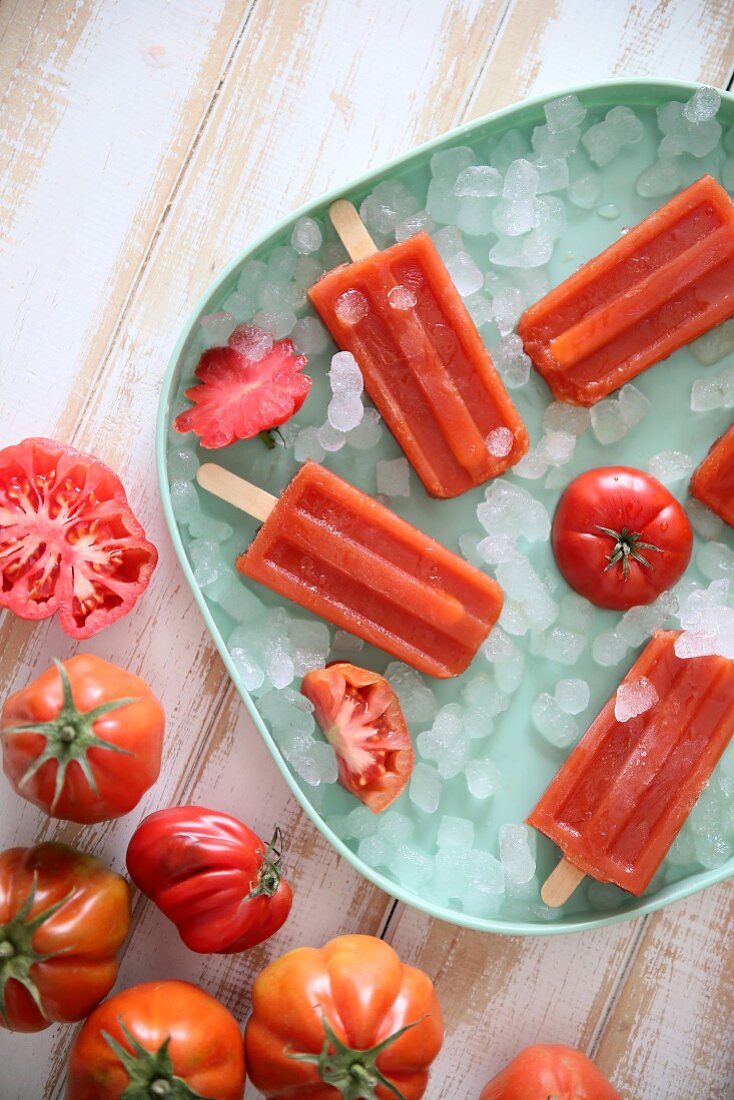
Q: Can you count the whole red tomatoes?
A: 7